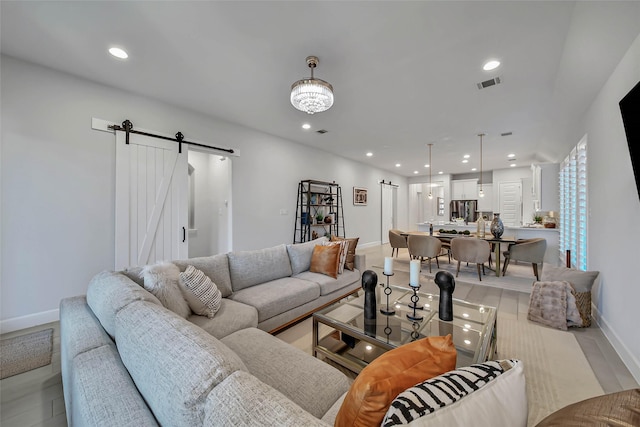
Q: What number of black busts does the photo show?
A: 2